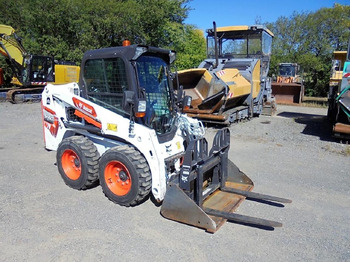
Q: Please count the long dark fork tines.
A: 2